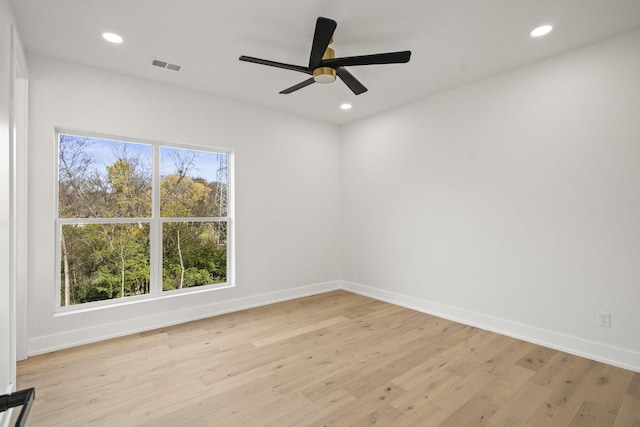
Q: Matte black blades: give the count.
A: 5